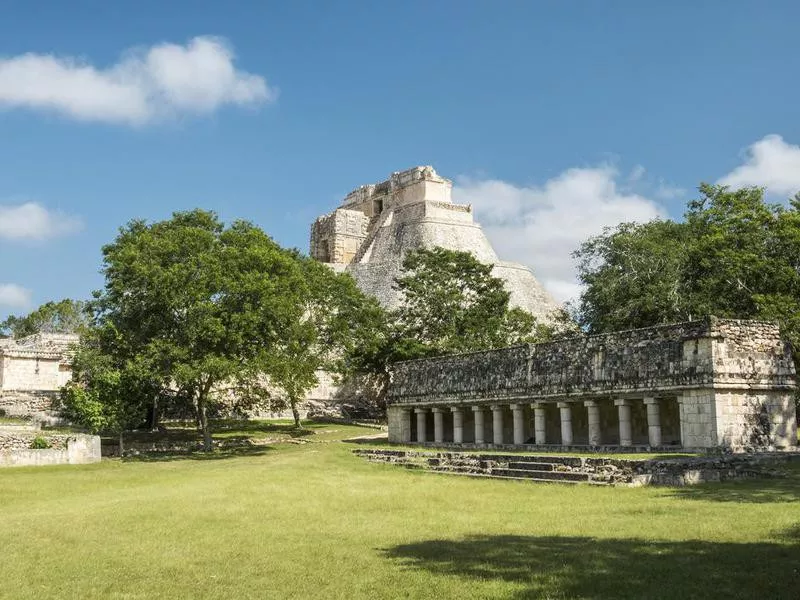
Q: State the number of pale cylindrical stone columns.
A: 11